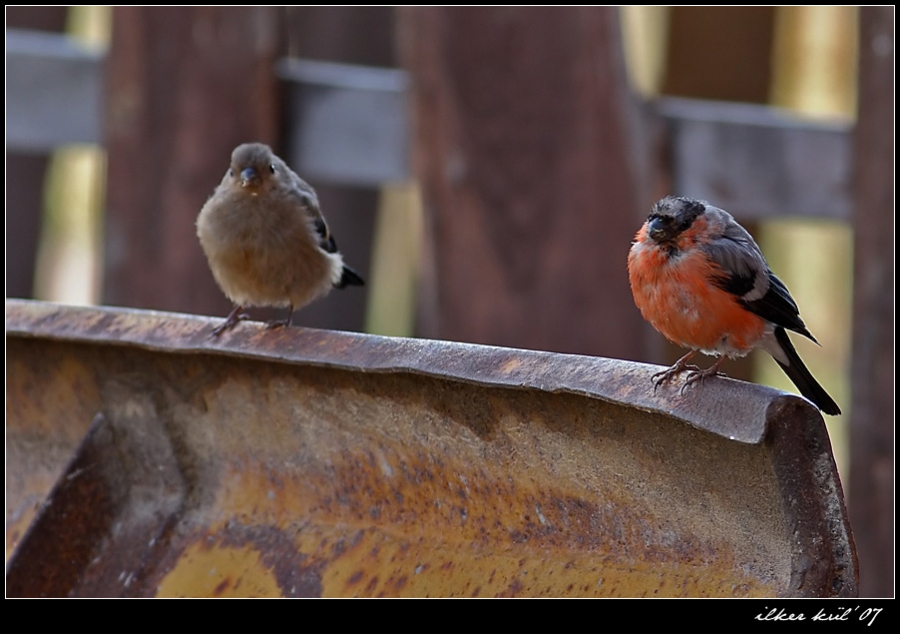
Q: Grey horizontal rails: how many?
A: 1